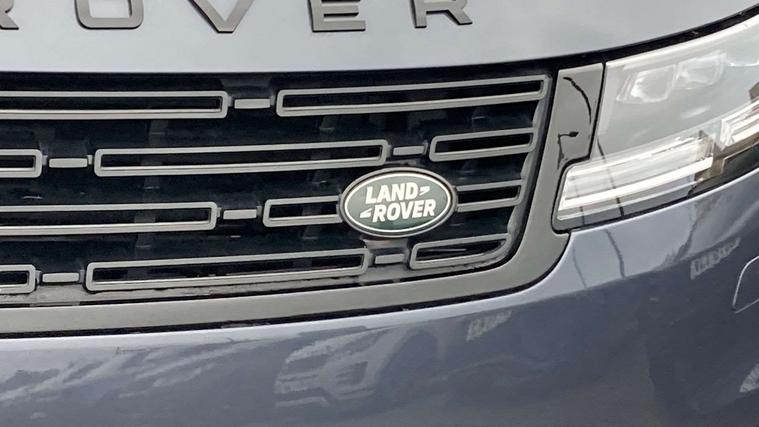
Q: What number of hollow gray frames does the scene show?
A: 11